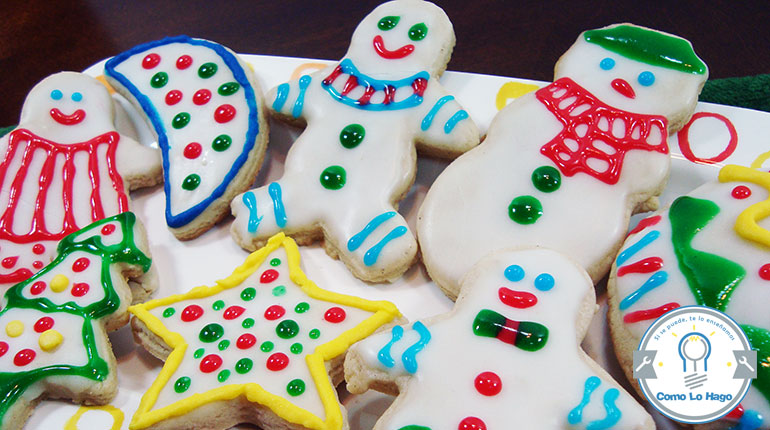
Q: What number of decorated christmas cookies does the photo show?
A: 8